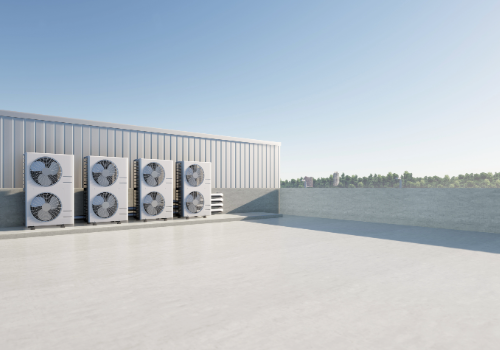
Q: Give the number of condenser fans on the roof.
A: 8